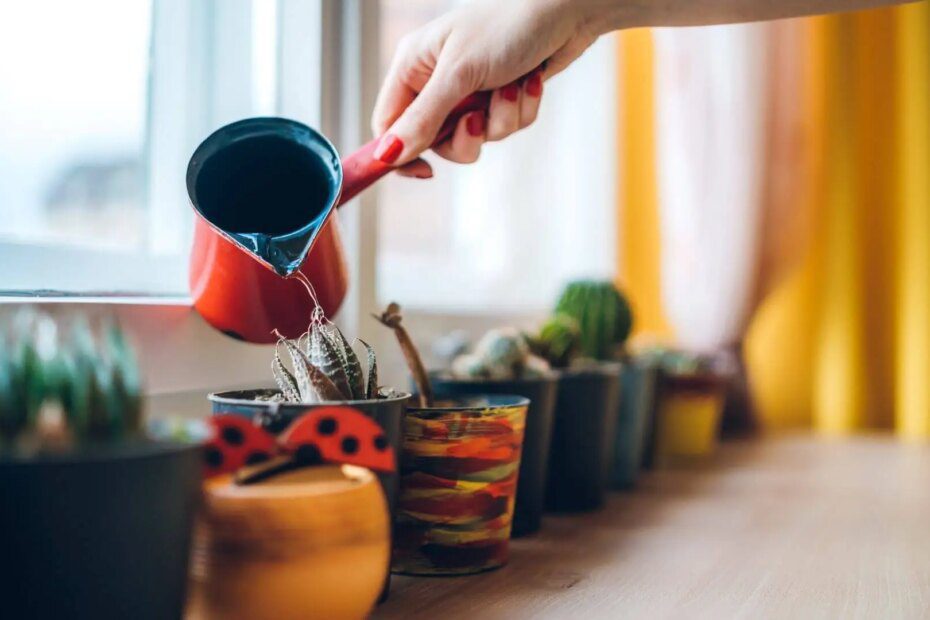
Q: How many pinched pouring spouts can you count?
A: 1